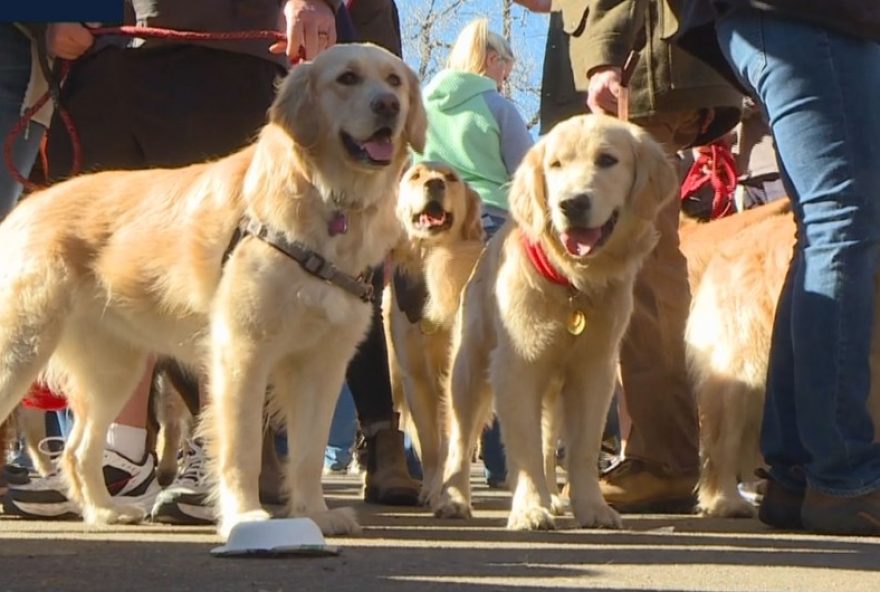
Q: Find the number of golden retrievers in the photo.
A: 4